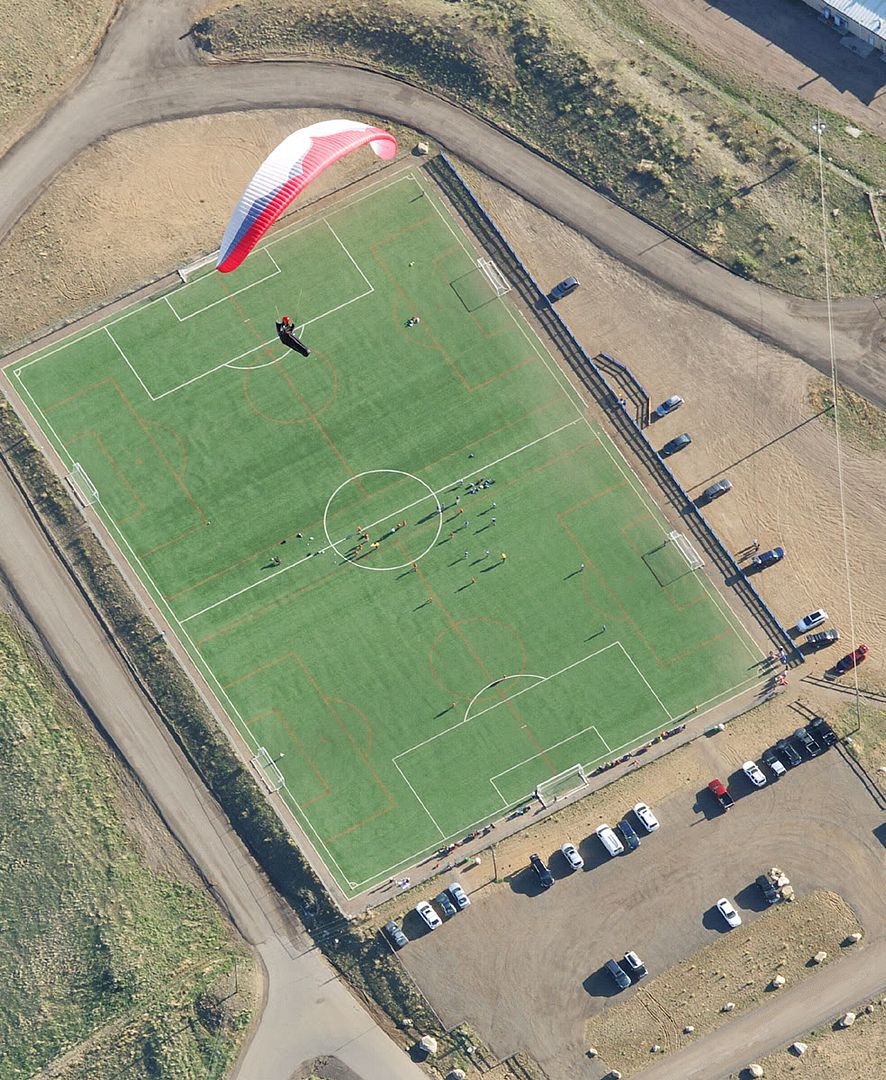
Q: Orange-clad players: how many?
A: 13